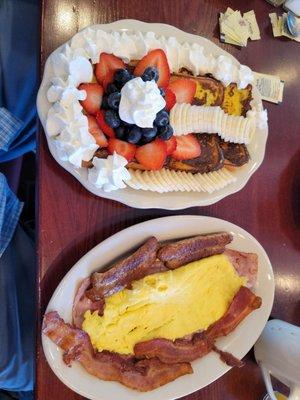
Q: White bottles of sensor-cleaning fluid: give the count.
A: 0